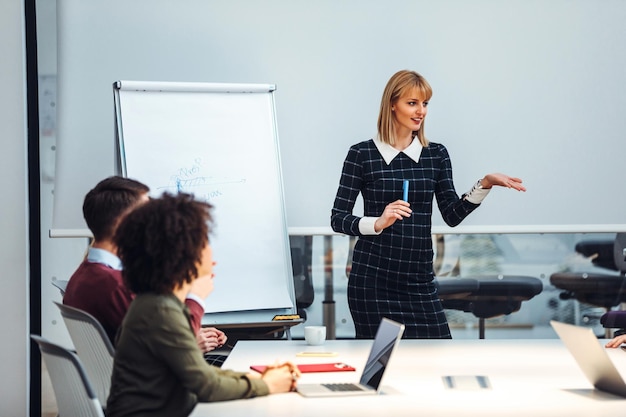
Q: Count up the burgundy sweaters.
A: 1